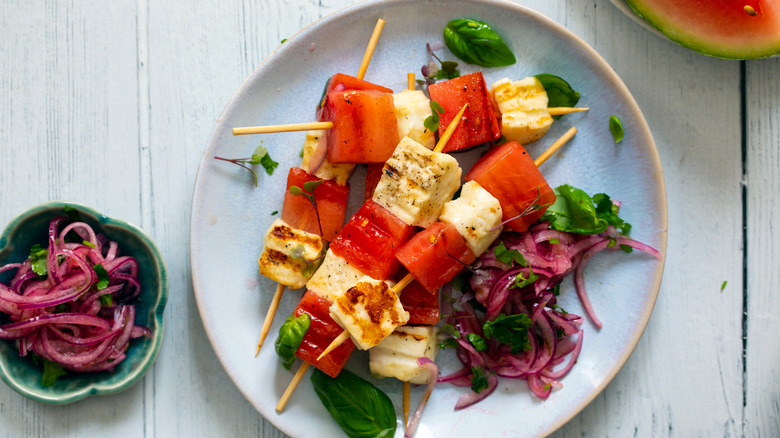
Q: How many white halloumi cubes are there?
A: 9